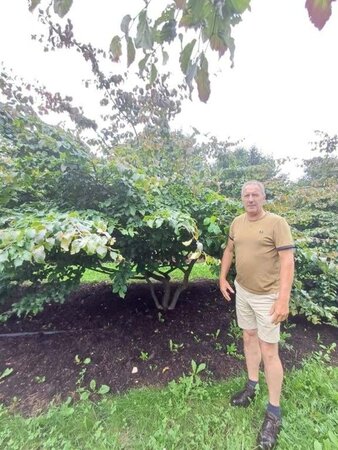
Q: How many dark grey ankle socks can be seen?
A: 2